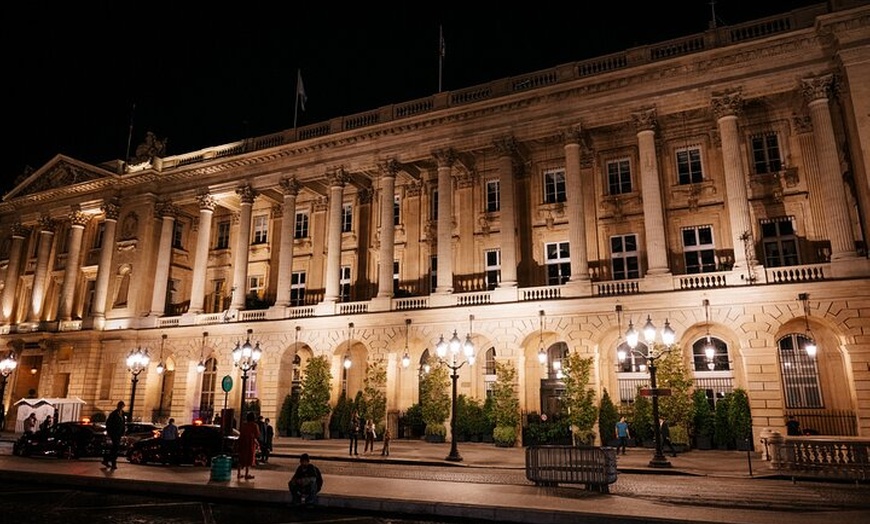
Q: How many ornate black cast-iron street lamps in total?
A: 5